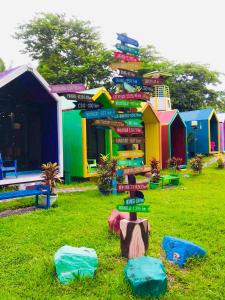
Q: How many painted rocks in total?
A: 4